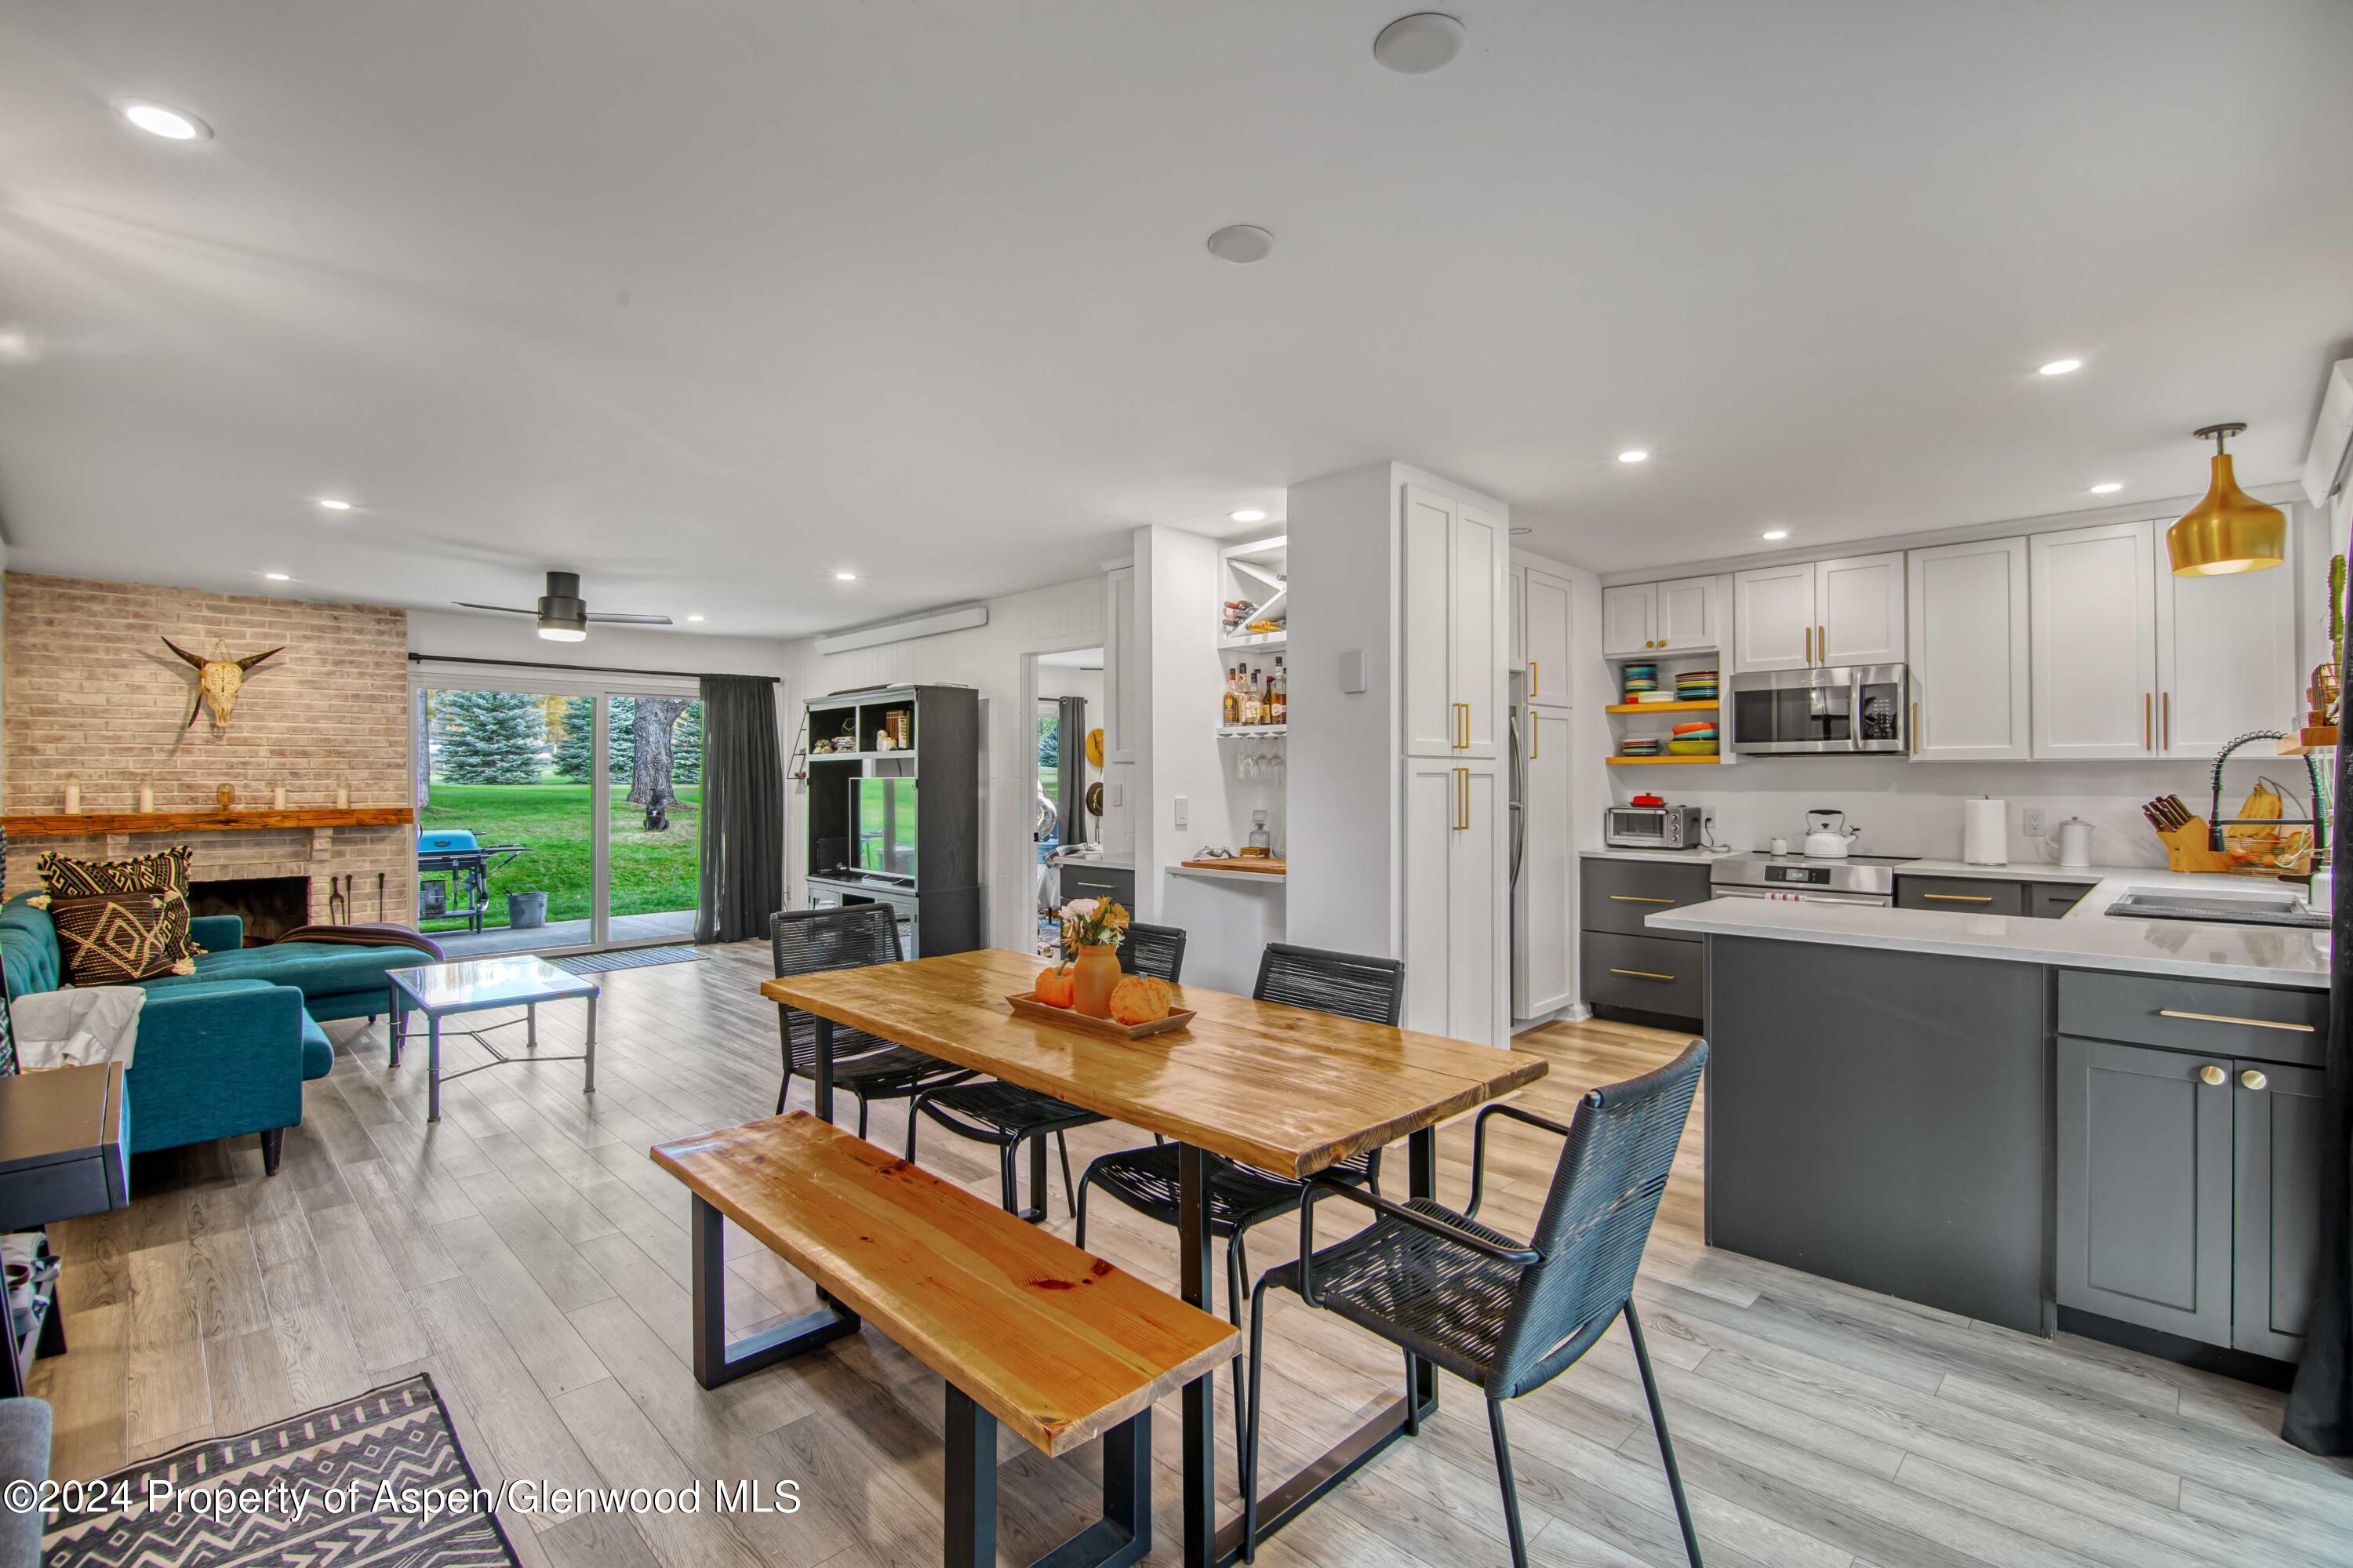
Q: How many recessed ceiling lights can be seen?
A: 10